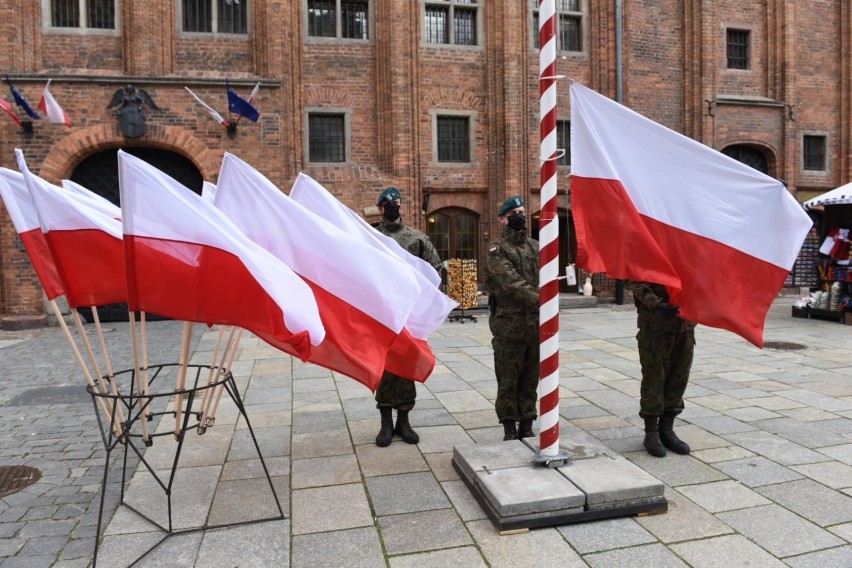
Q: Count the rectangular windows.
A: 10